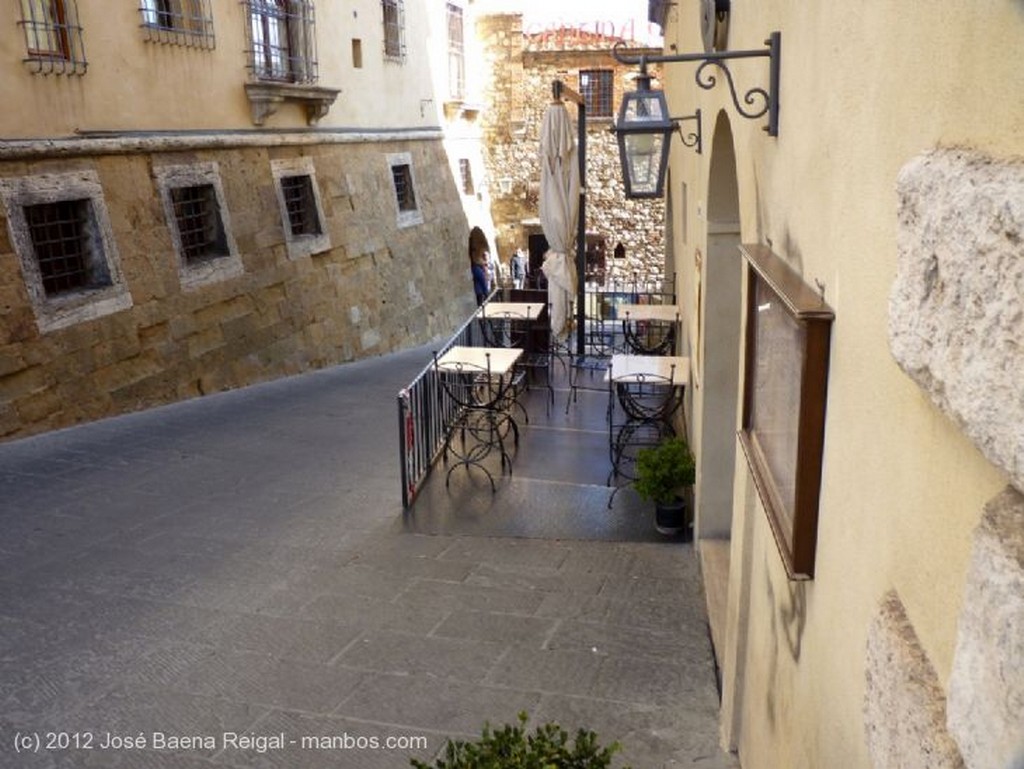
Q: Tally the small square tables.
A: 4